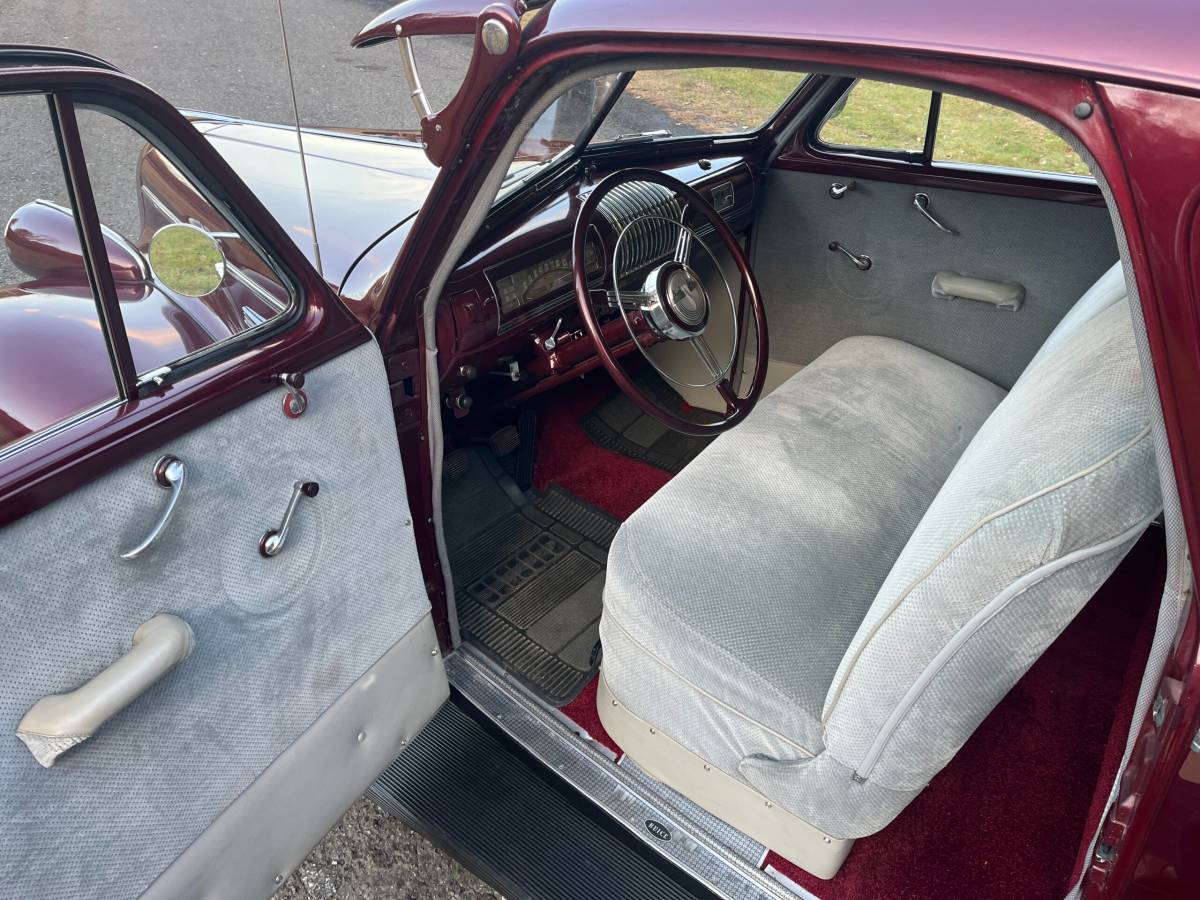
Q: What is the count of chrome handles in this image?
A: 6